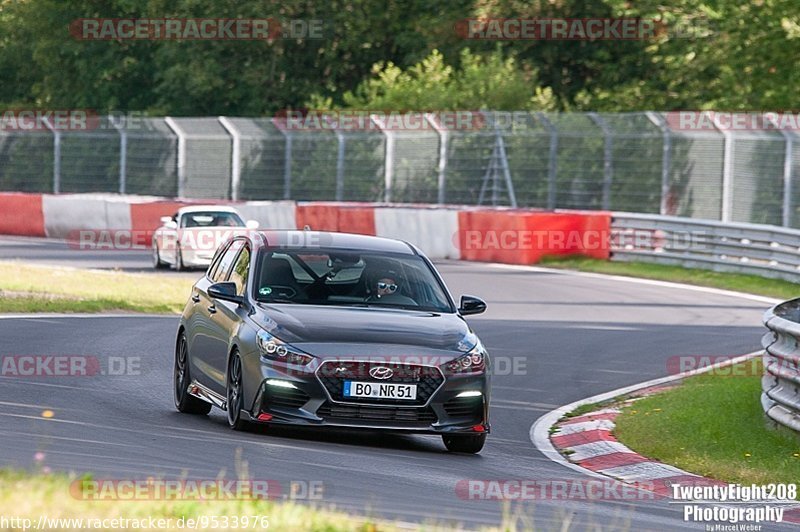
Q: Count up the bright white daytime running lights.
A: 2